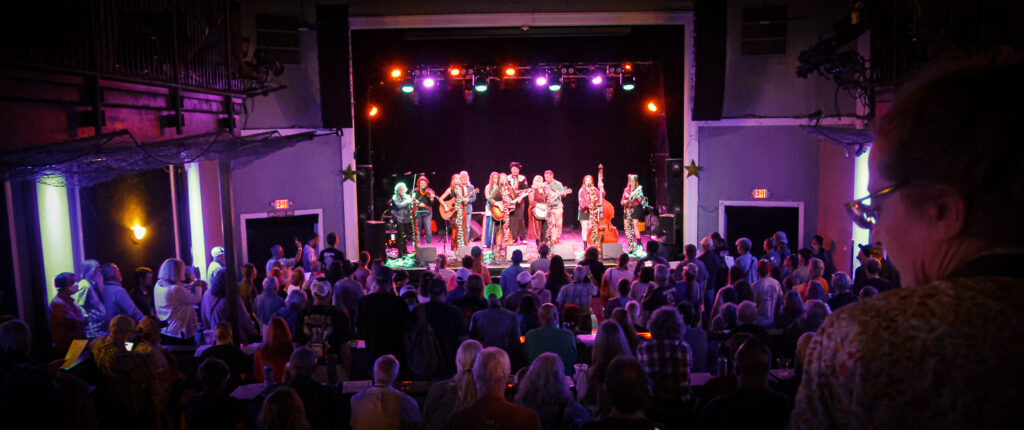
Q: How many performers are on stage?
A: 11